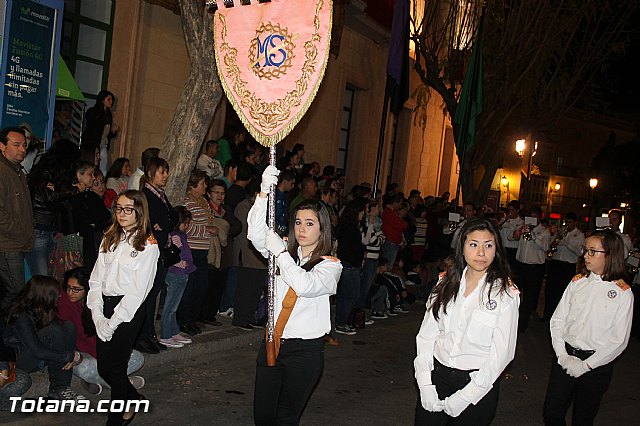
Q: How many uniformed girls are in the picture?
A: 4